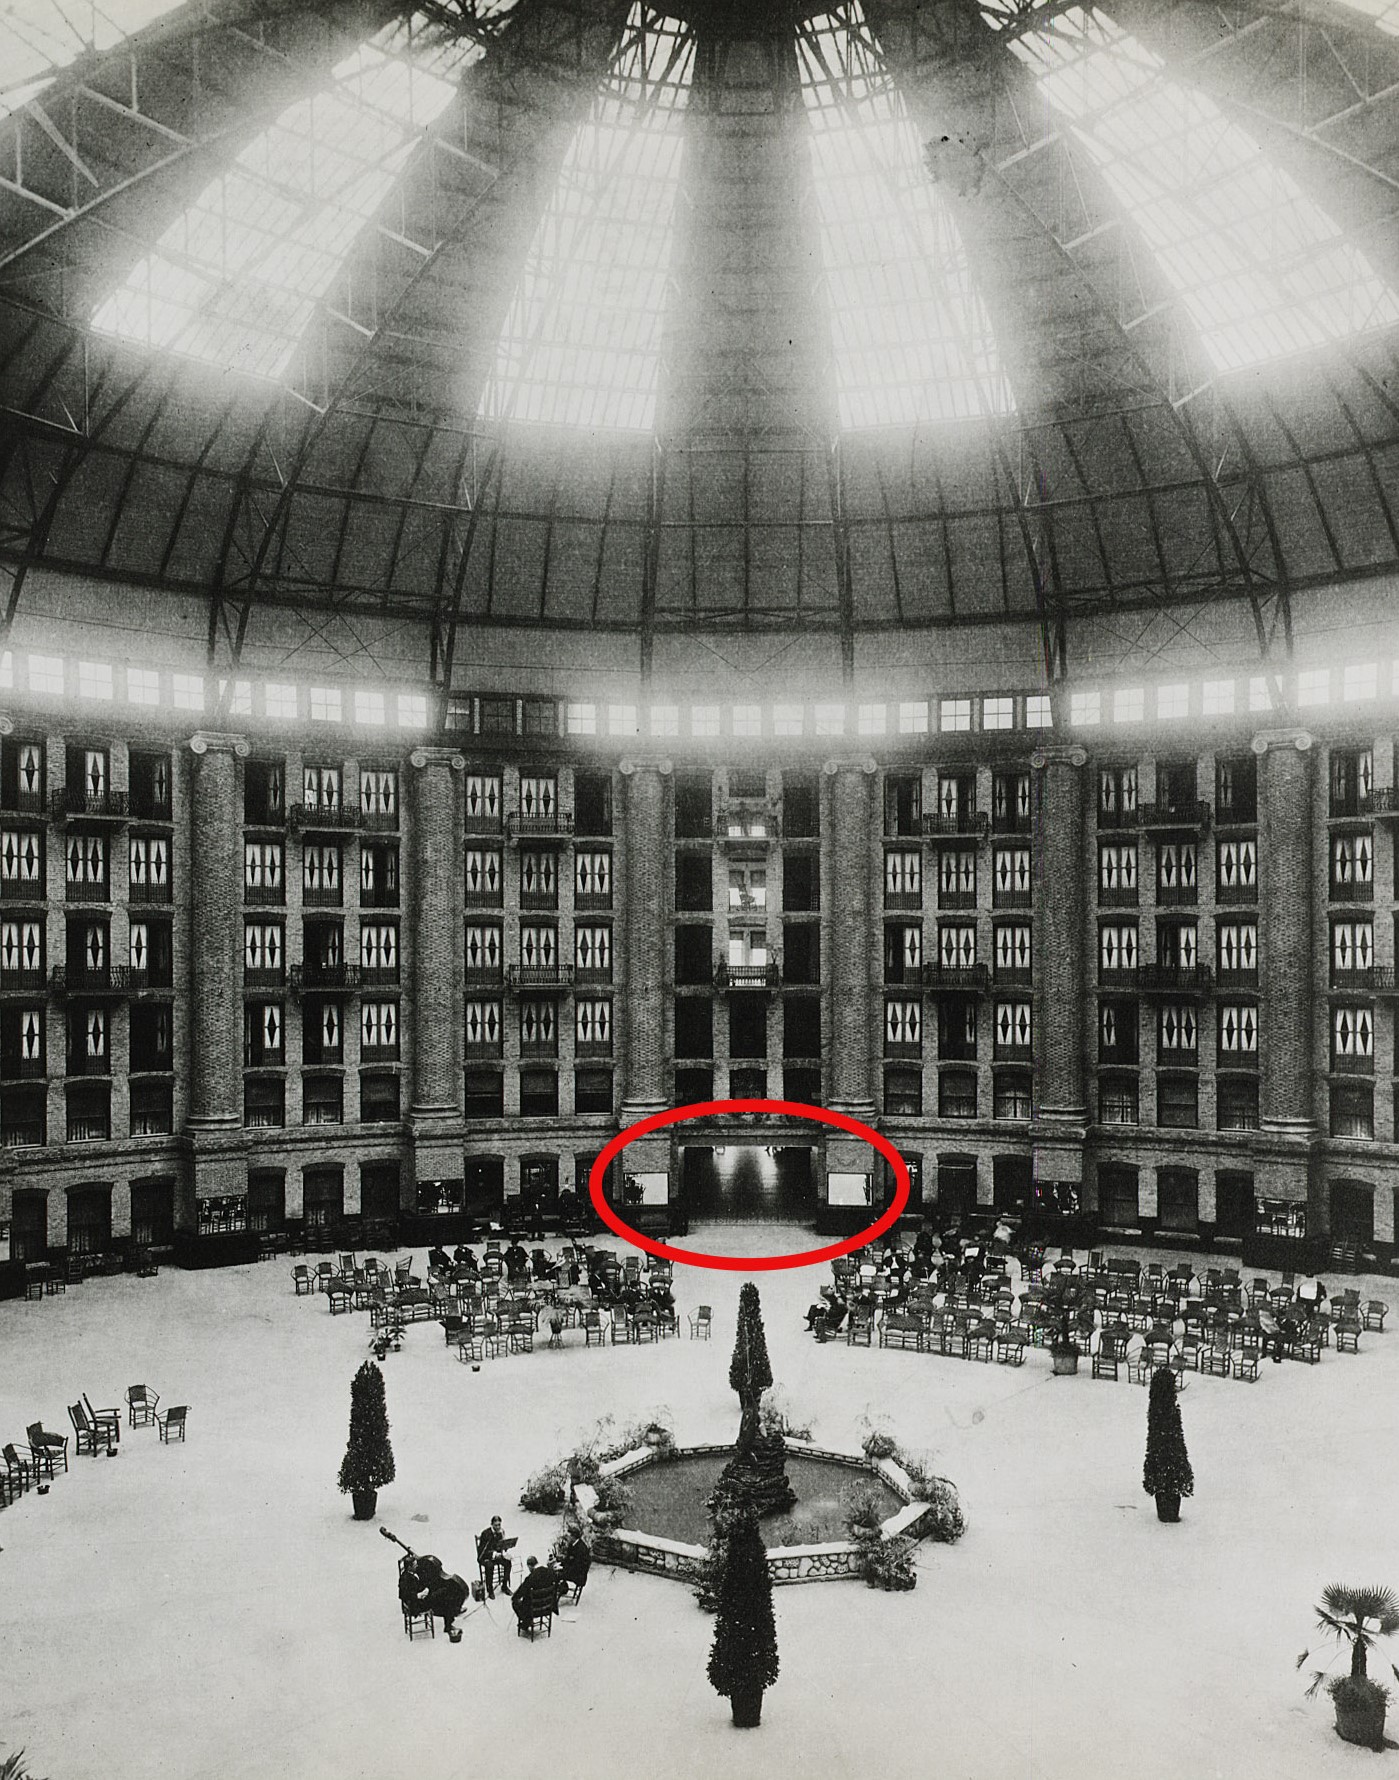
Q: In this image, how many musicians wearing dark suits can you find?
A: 4